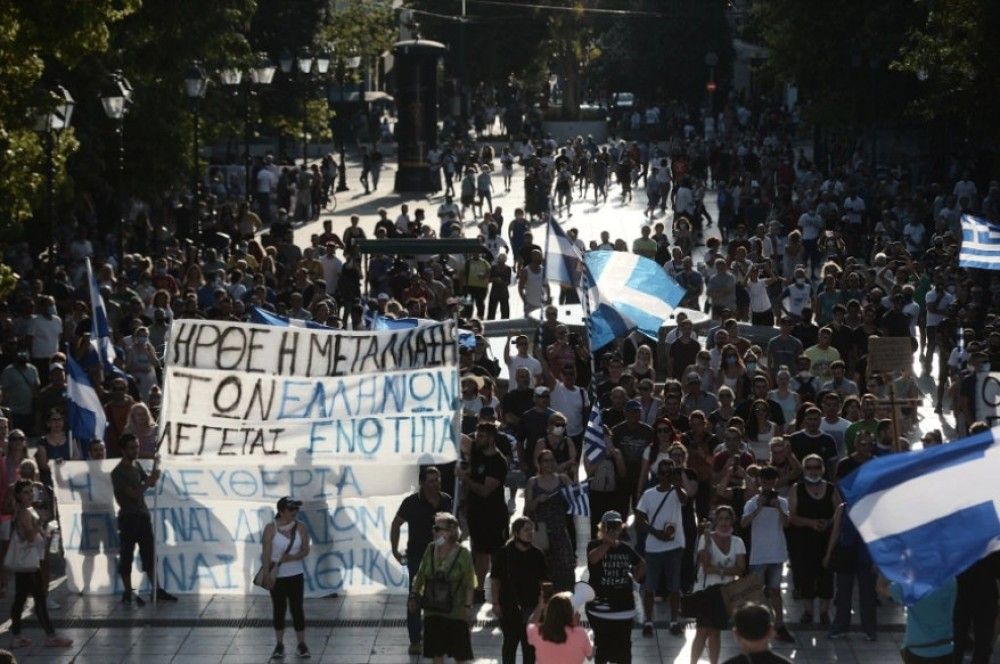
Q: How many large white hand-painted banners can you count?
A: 2